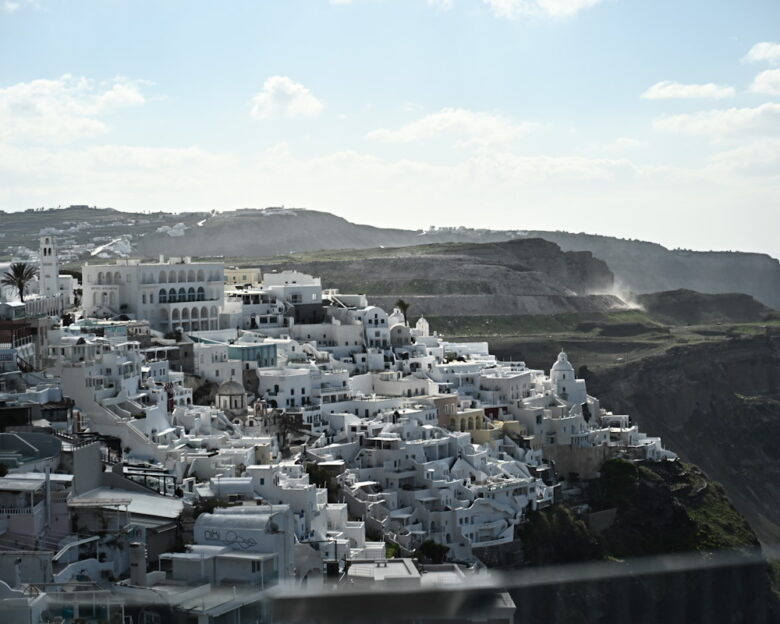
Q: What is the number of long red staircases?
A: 0